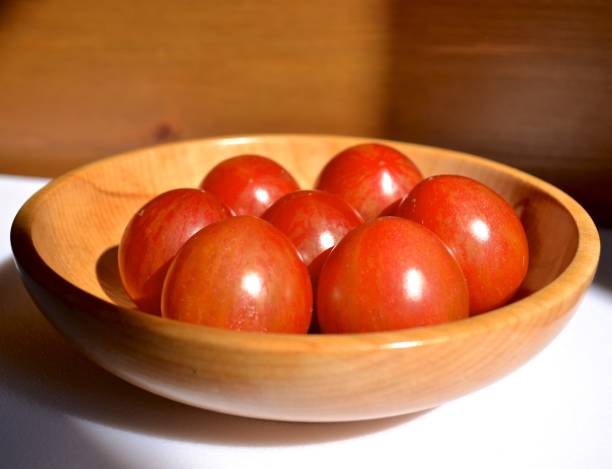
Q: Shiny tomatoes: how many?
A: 7